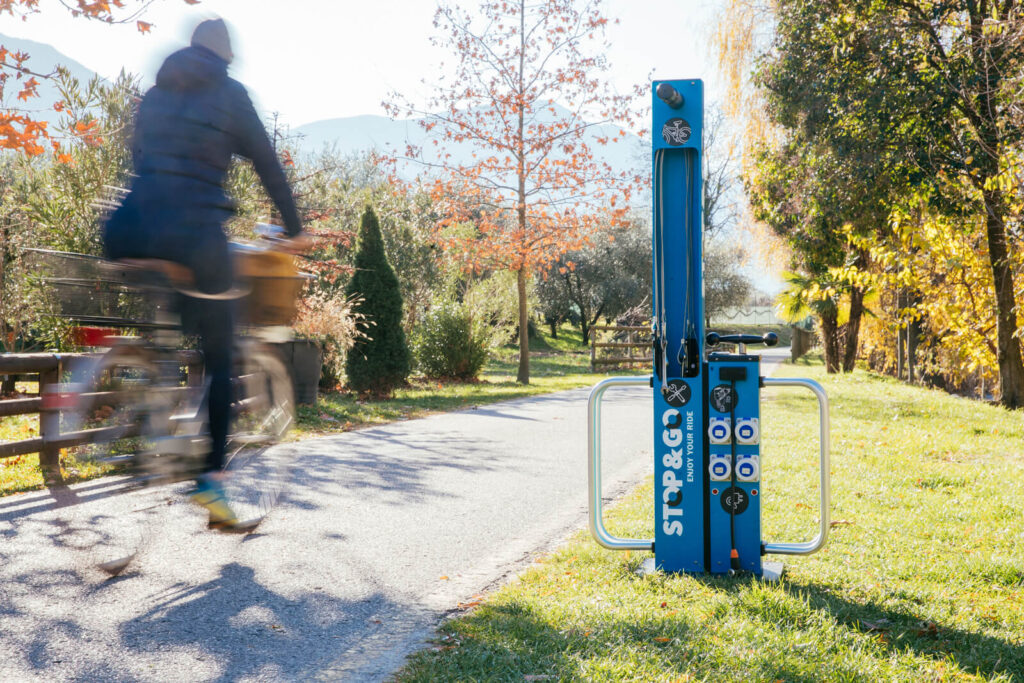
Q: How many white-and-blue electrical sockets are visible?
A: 4